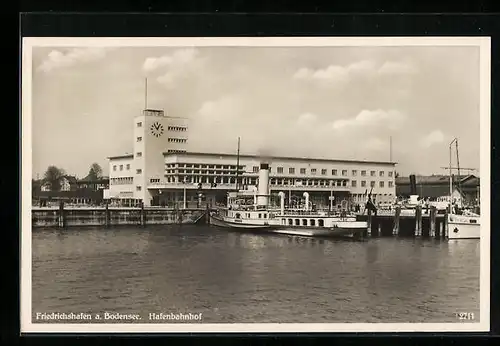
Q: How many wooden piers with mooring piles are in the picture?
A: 2